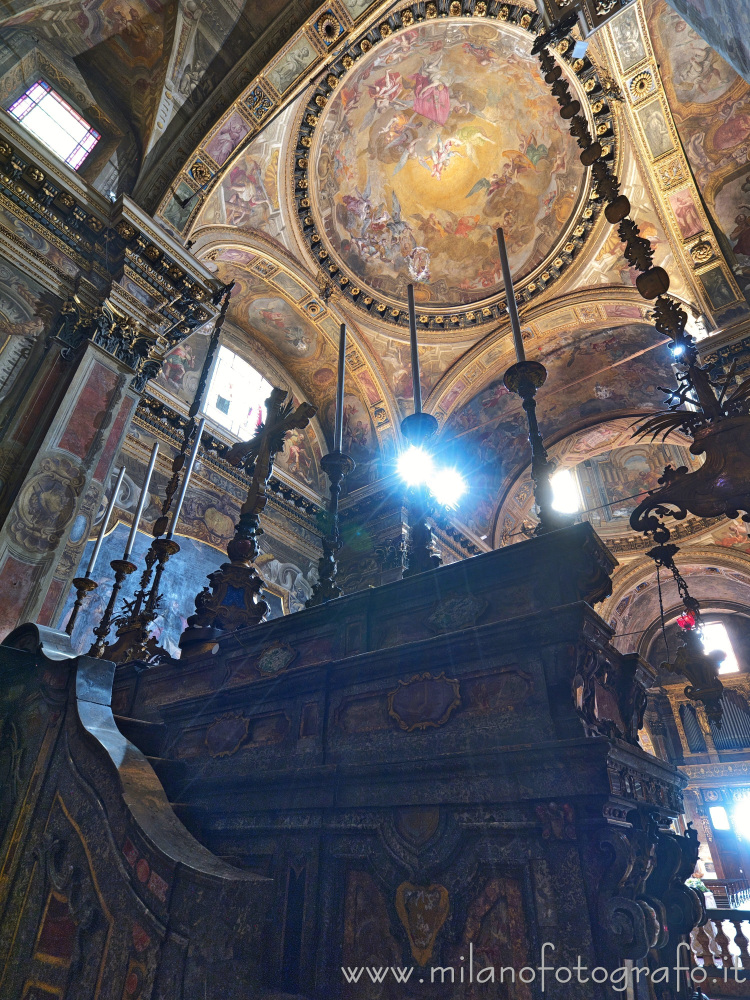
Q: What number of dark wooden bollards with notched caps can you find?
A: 0